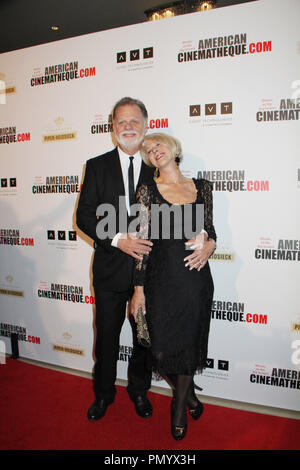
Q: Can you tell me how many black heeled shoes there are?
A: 2